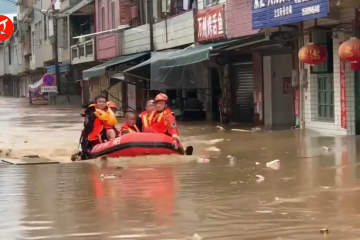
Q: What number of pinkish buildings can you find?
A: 2